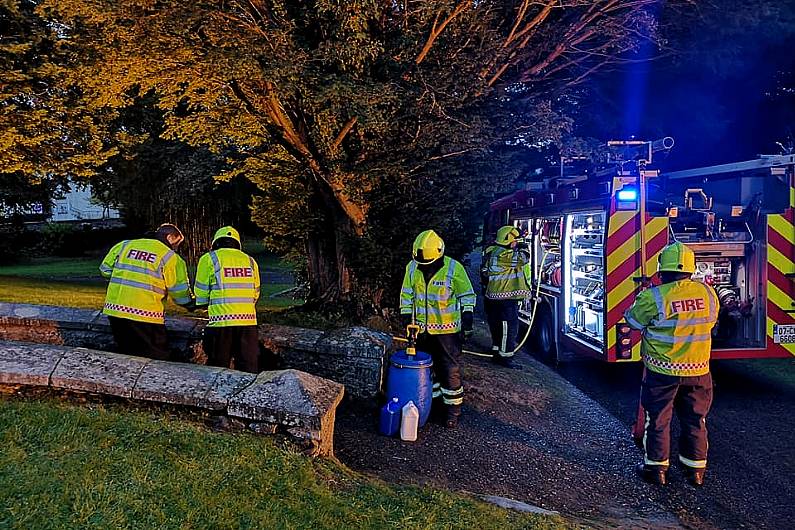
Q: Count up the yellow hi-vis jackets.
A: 5